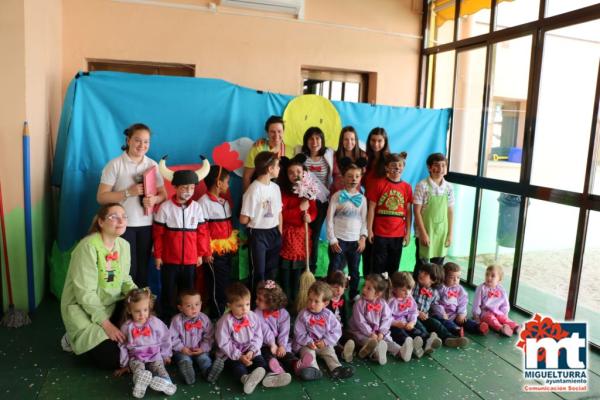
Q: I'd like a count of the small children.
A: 11